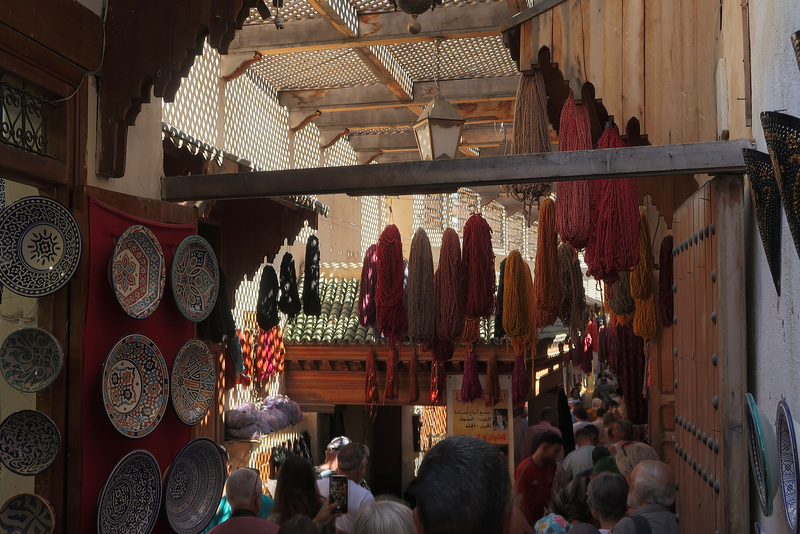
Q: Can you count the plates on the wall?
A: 12